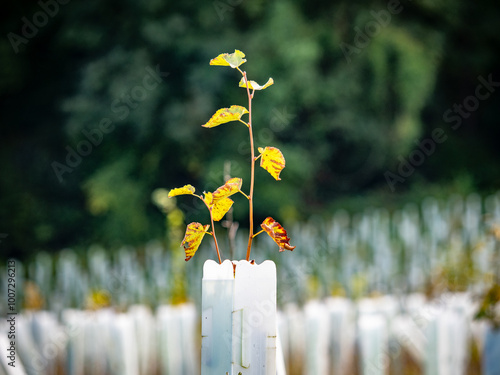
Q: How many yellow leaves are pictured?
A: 9